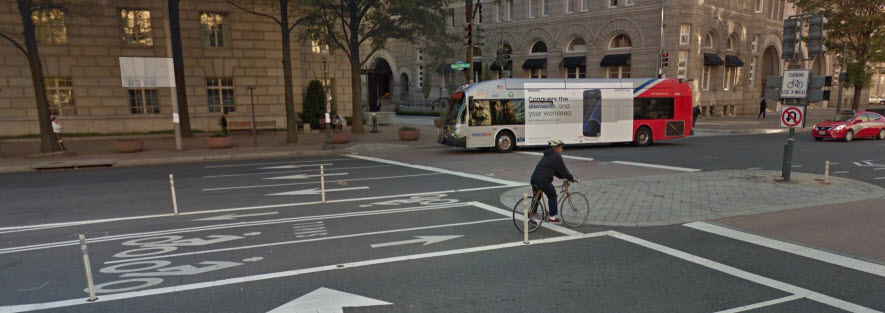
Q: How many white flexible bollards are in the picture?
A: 5